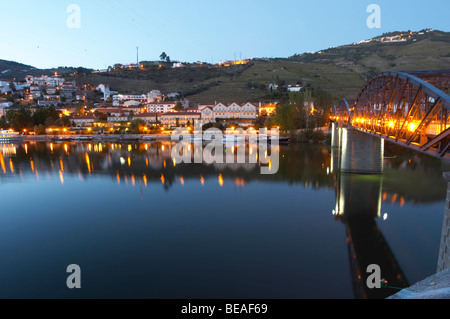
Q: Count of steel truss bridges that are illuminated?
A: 1